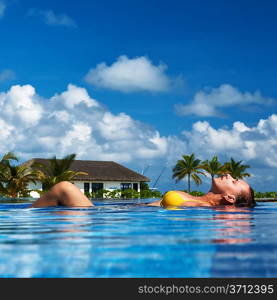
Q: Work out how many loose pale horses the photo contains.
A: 0